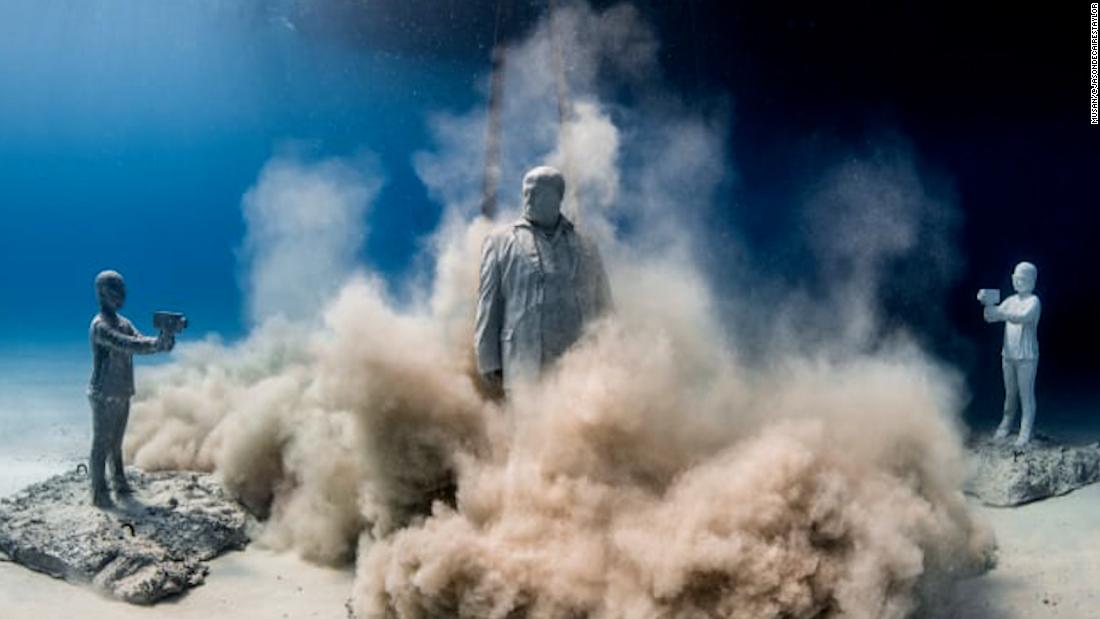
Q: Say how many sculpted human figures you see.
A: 3